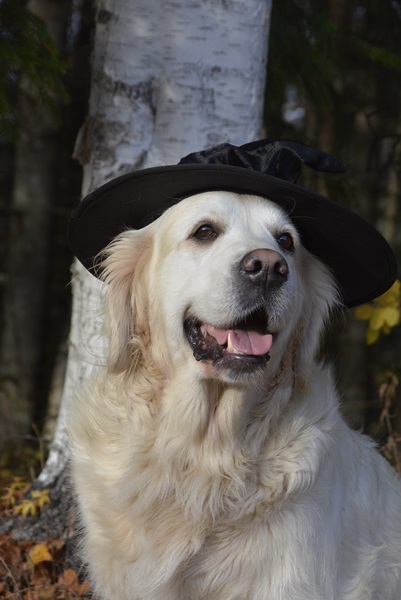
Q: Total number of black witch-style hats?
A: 1